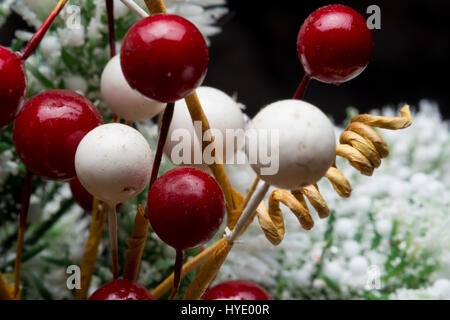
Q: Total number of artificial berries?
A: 12